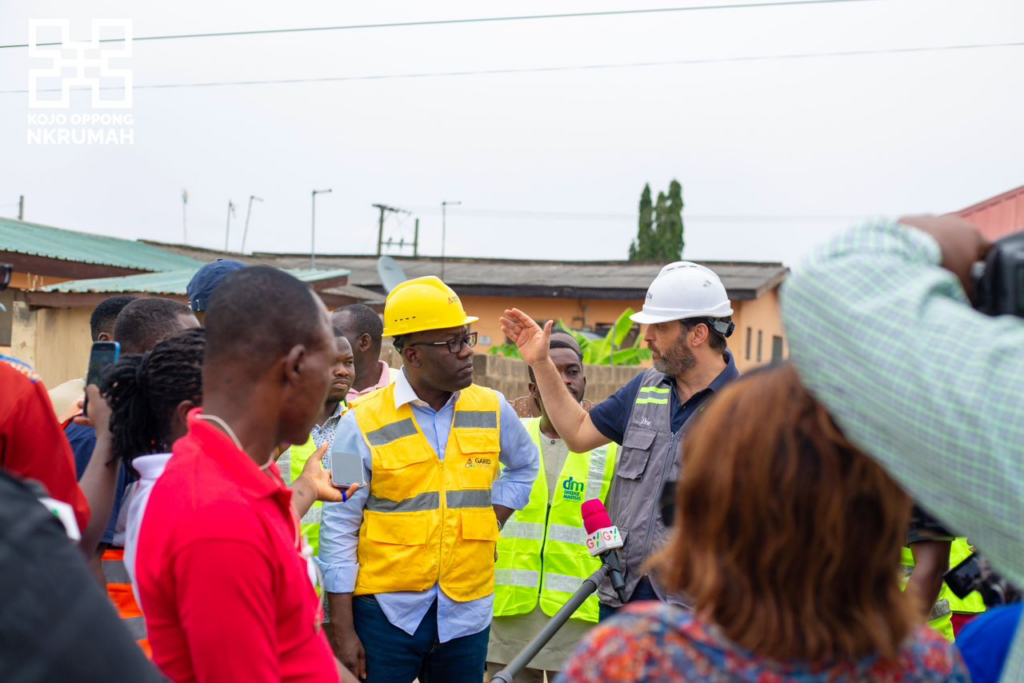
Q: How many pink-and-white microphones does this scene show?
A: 1